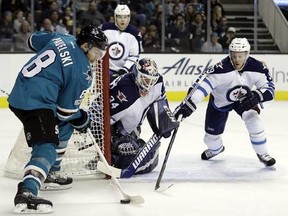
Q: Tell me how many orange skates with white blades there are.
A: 0